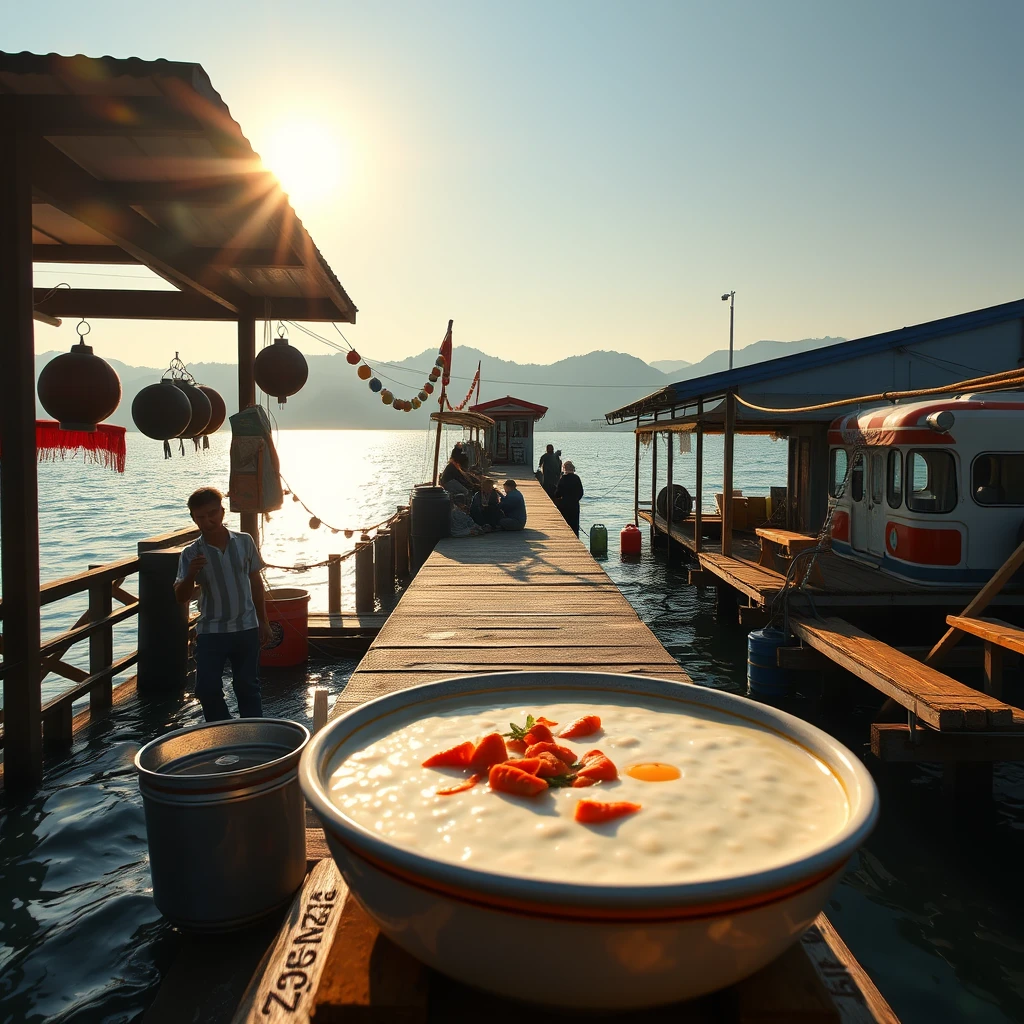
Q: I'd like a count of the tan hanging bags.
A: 1